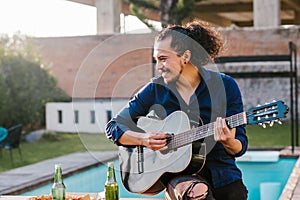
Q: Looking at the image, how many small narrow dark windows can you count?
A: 4